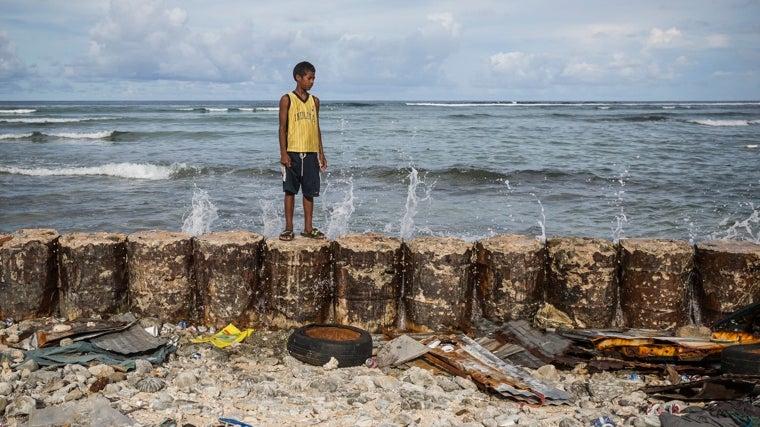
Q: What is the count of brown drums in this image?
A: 11